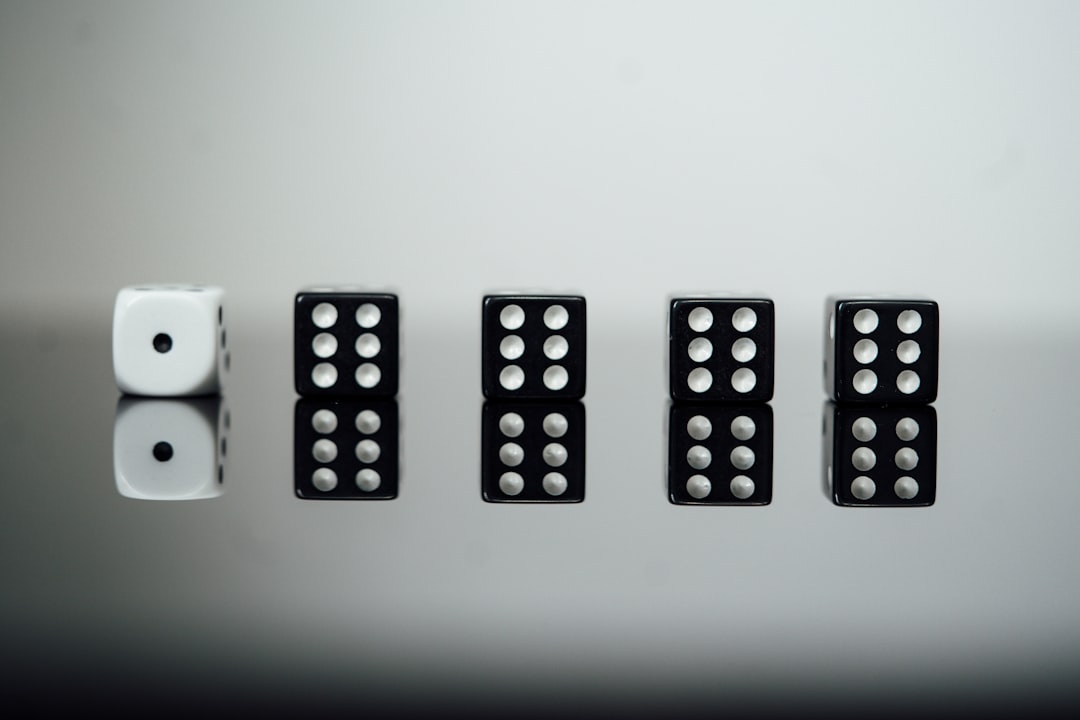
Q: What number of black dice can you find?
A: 4